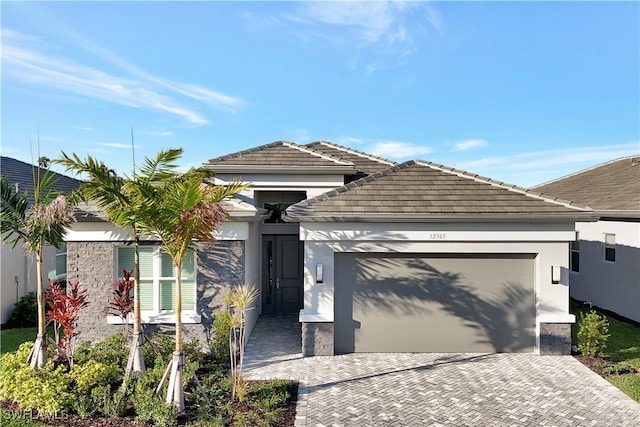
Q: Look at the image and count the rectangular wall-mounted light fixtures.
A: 2